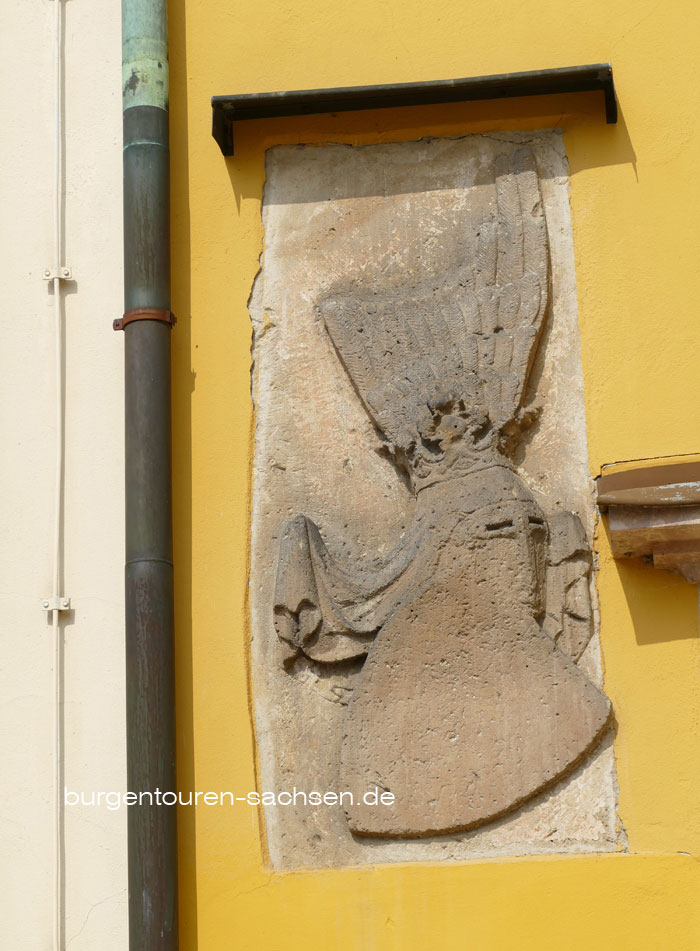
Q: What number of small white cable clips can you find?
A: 2